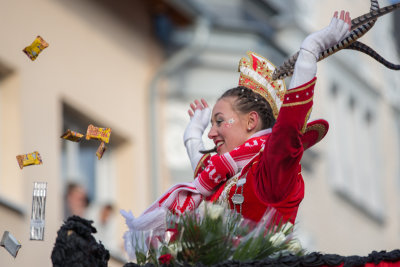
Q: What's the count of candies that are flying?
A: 7